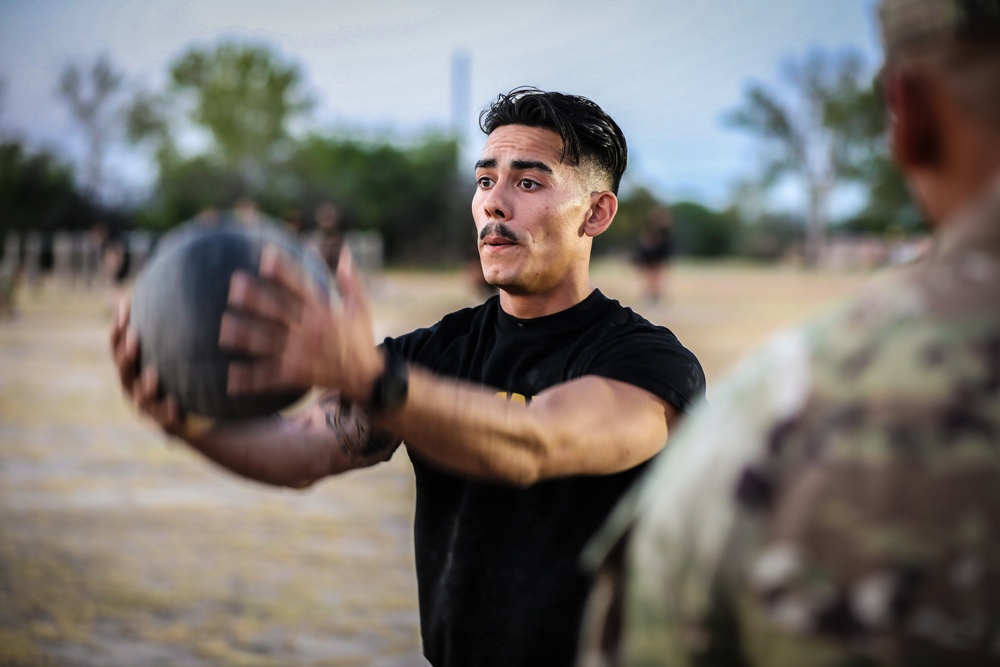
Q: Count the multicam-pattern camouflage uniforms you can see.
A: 1